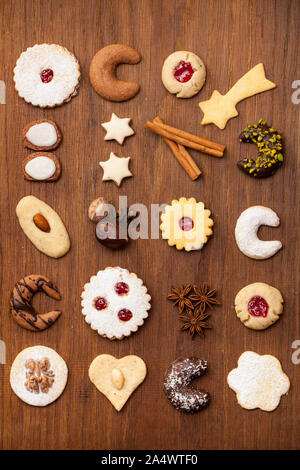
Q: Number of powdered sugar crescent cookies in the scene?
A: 1